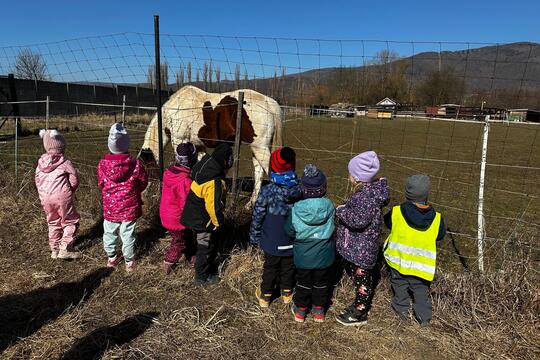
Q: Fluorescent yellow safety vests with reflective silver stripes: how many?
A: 1